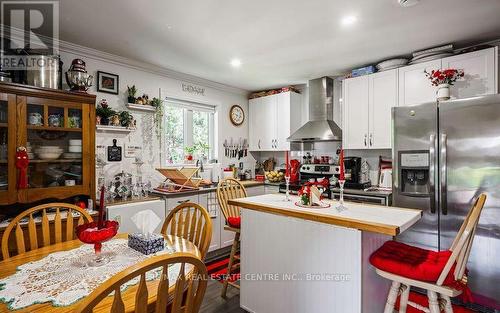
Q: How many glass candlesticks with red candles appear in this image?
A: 2